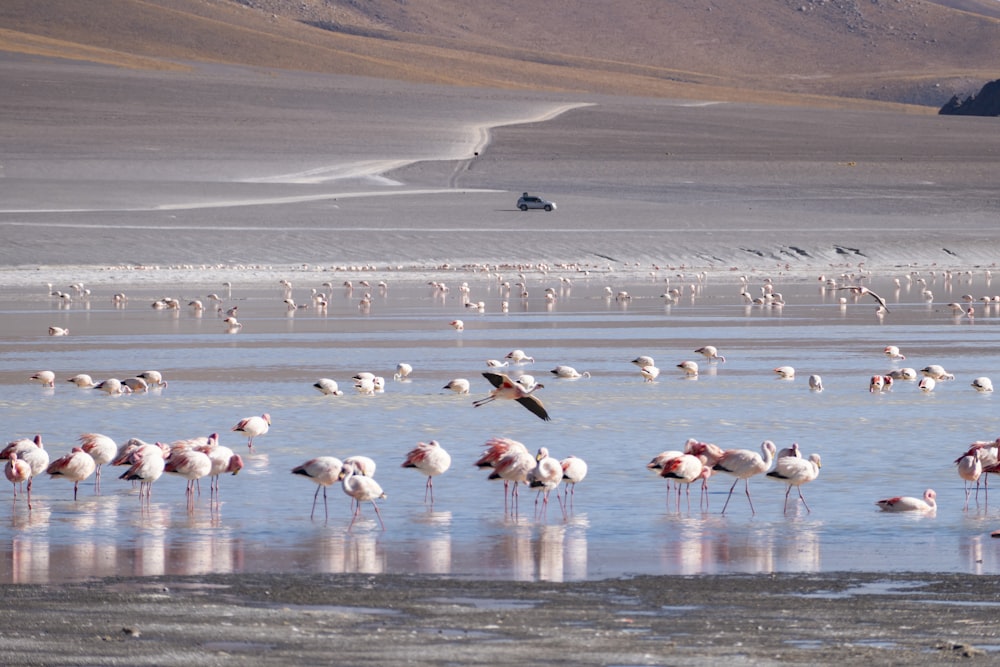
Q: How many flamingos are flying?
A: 2